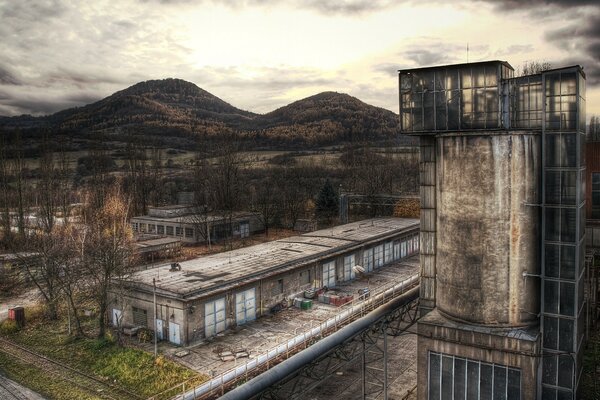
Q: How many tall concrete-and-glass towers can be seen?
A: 1